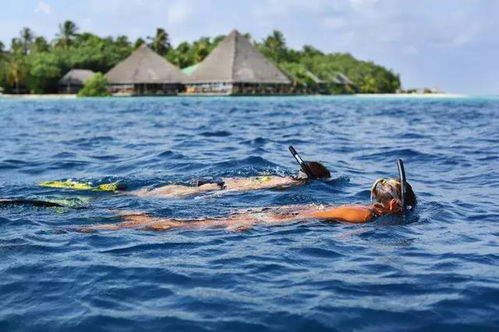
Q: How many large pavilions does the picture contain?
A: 2